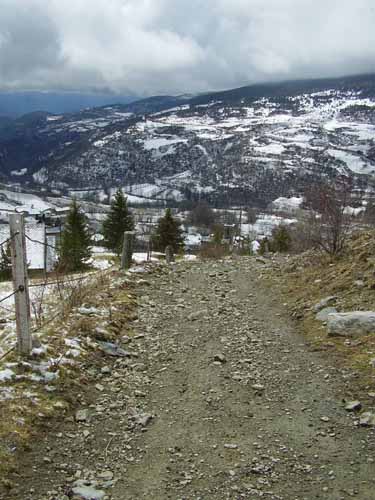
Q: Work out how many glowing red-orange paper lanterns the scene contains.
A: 0